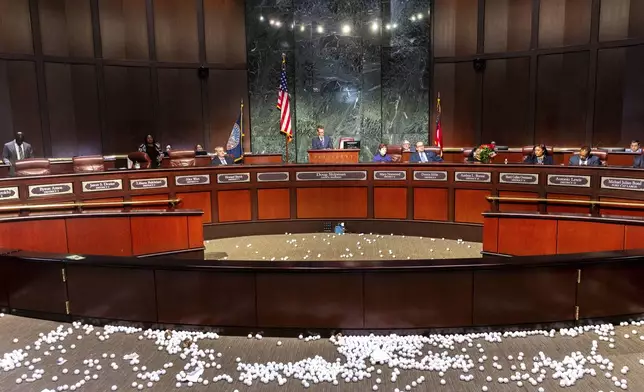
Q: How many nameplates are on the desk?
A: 14